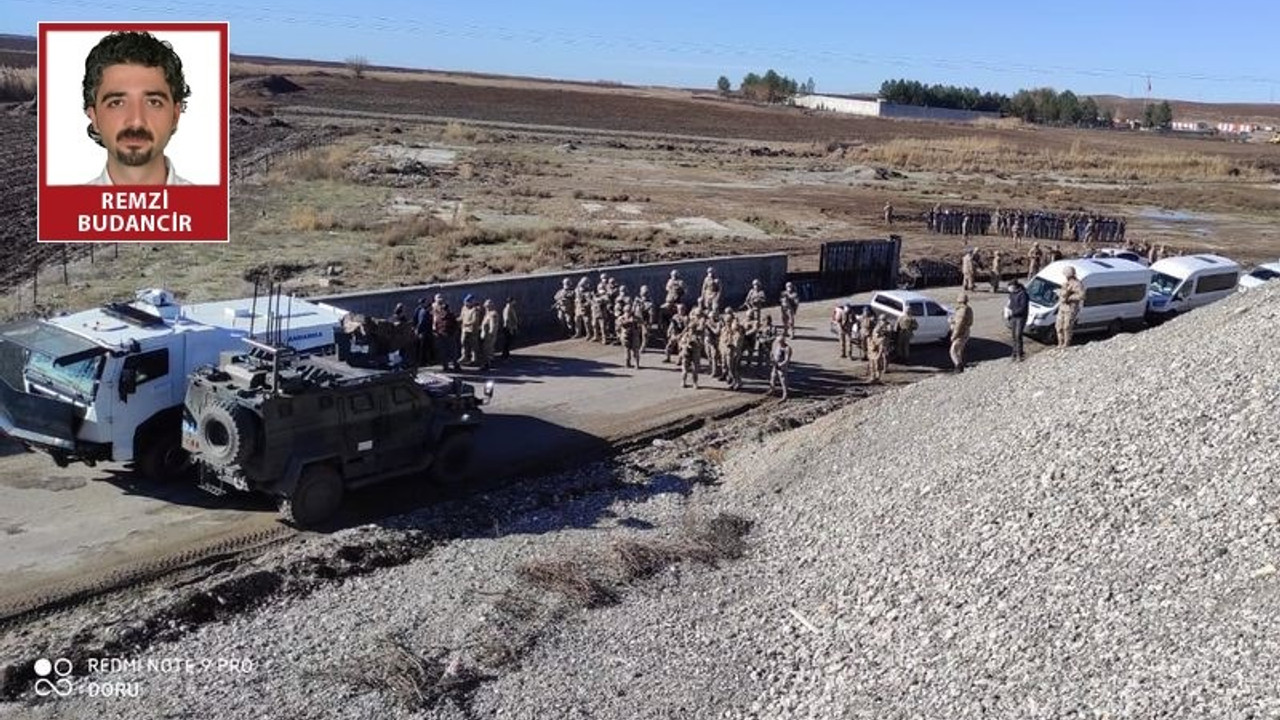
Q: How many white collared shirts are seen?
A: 1